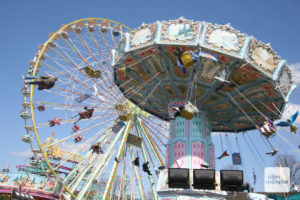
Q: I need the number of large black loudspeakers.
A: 3